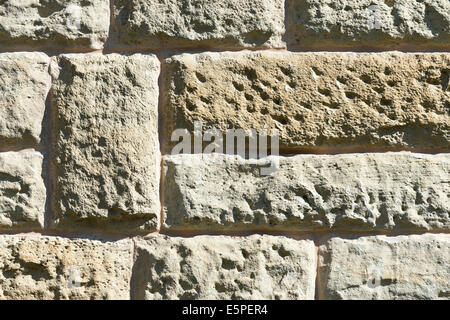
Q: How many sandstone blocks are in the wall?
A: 11